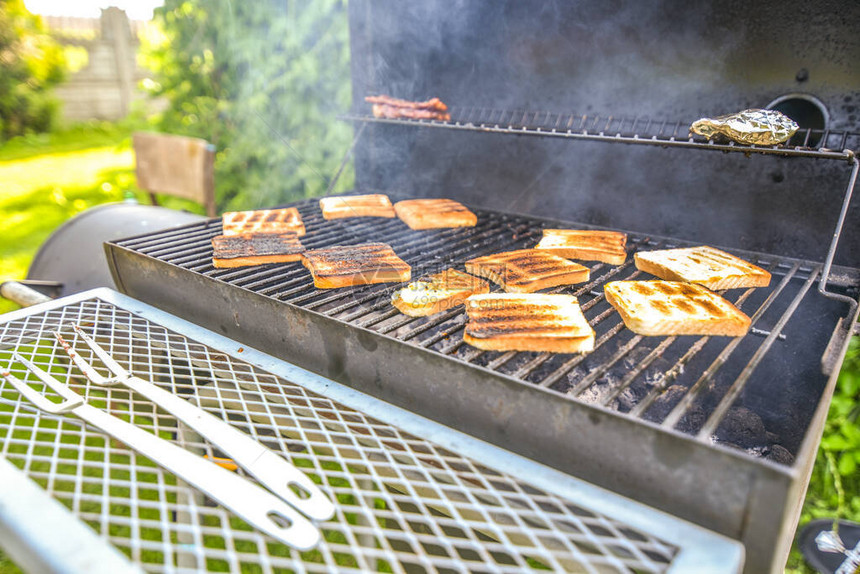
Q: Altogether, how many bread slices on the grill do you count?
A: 11